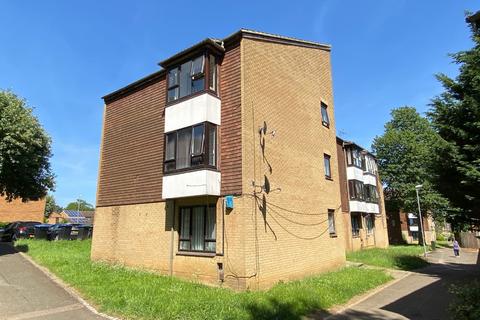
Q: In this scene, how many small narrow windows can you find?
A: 3